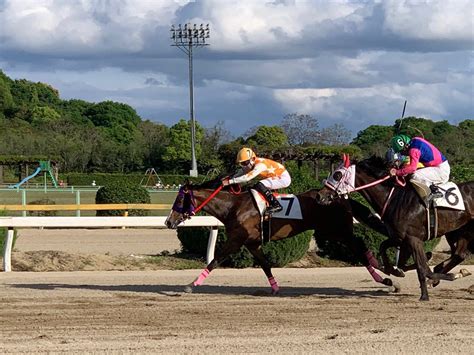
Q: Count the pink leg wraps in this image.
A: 4